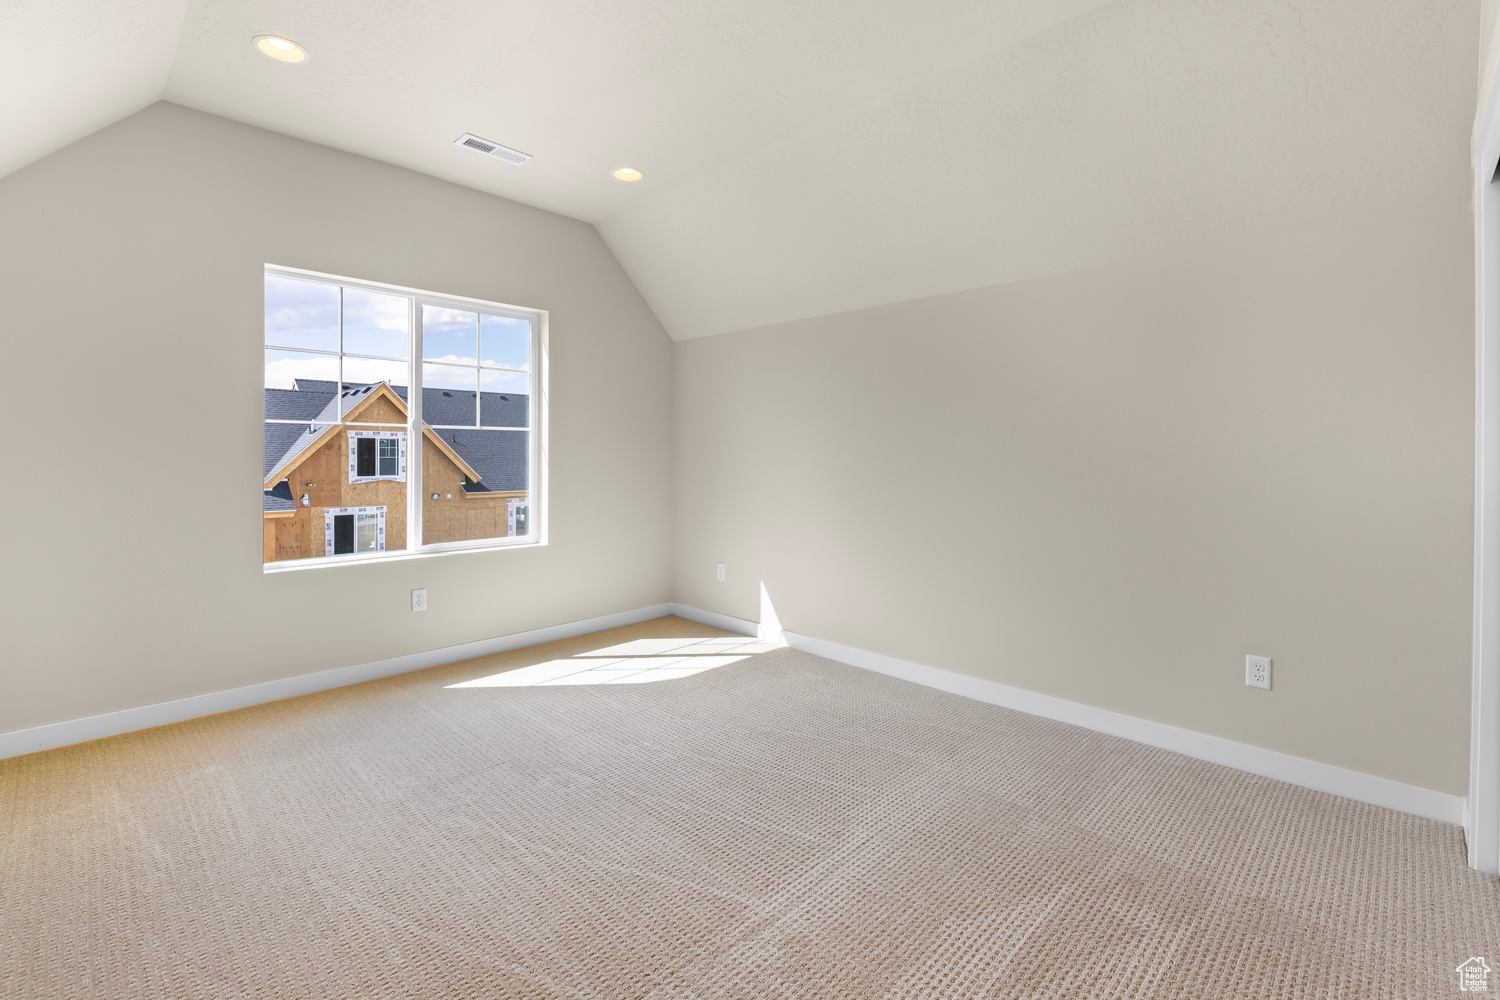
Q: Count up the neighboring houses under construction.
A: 1